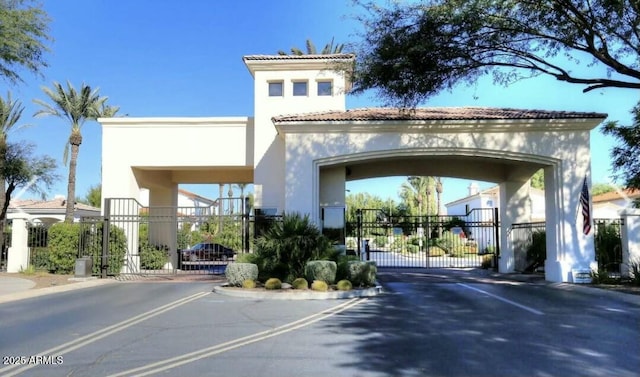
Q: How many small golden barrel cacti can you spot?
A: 5